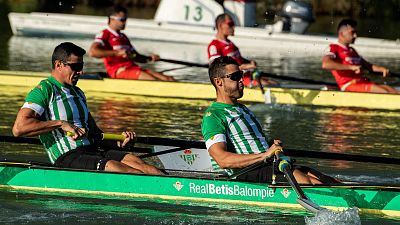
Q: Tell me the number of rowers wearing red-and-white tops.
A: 3